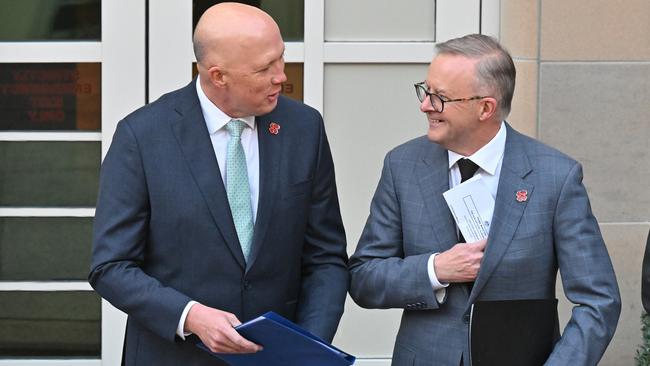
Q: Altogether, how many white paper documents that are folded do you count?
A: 1